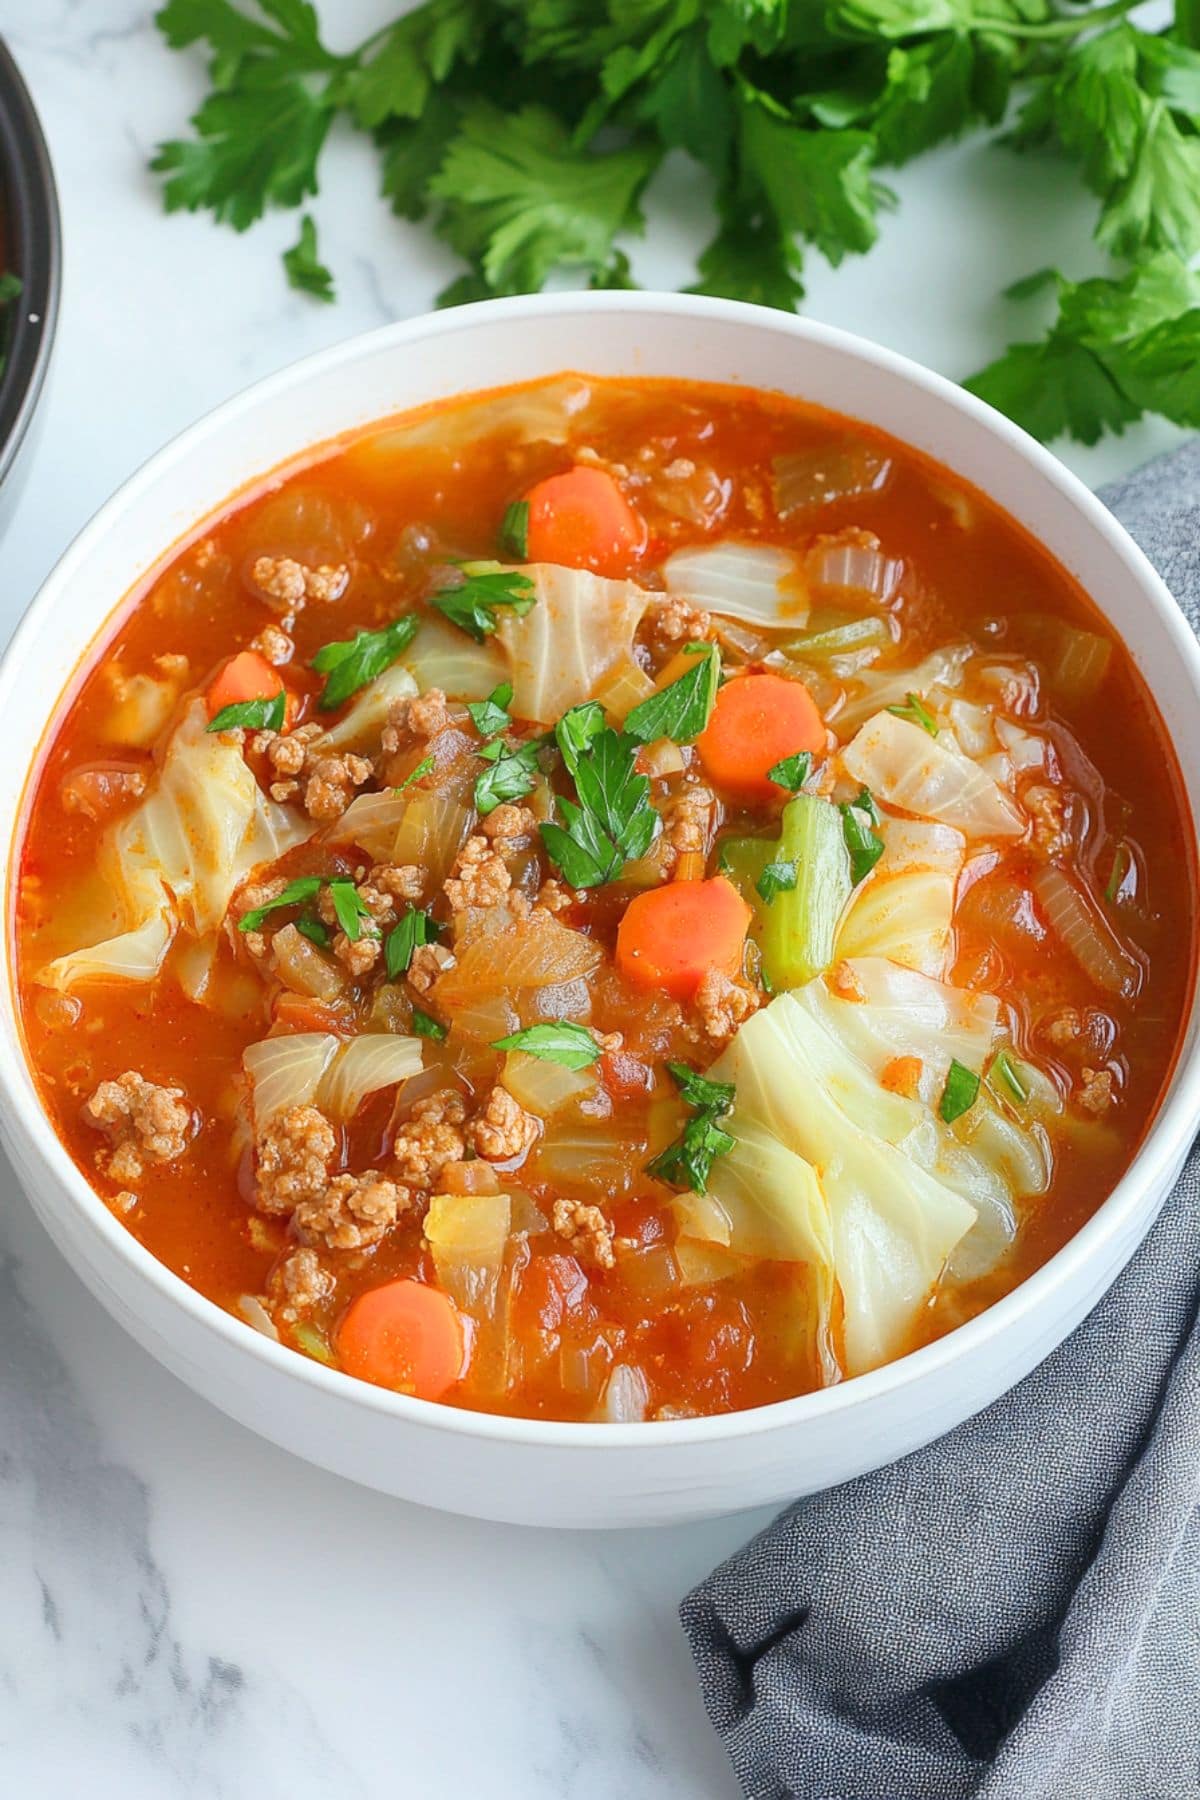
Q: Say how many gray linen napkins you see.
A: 1